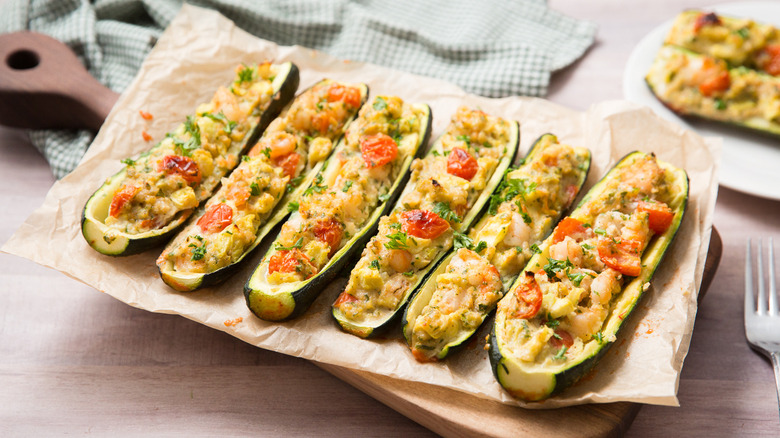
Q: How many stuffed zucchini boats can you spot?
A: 8